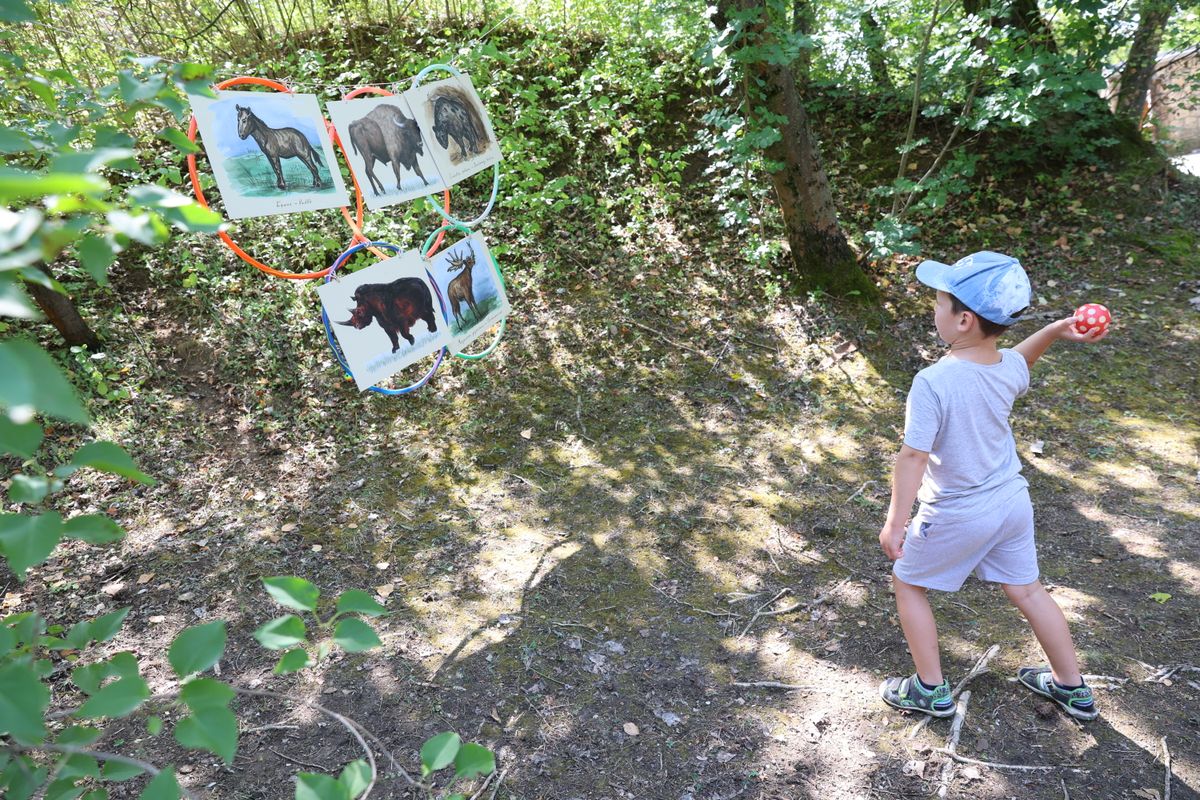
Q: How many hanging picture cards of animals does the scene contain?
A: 5